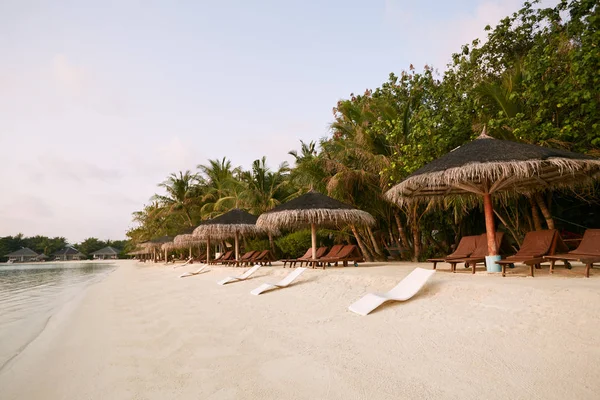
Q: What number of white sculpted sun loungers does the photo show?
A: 5